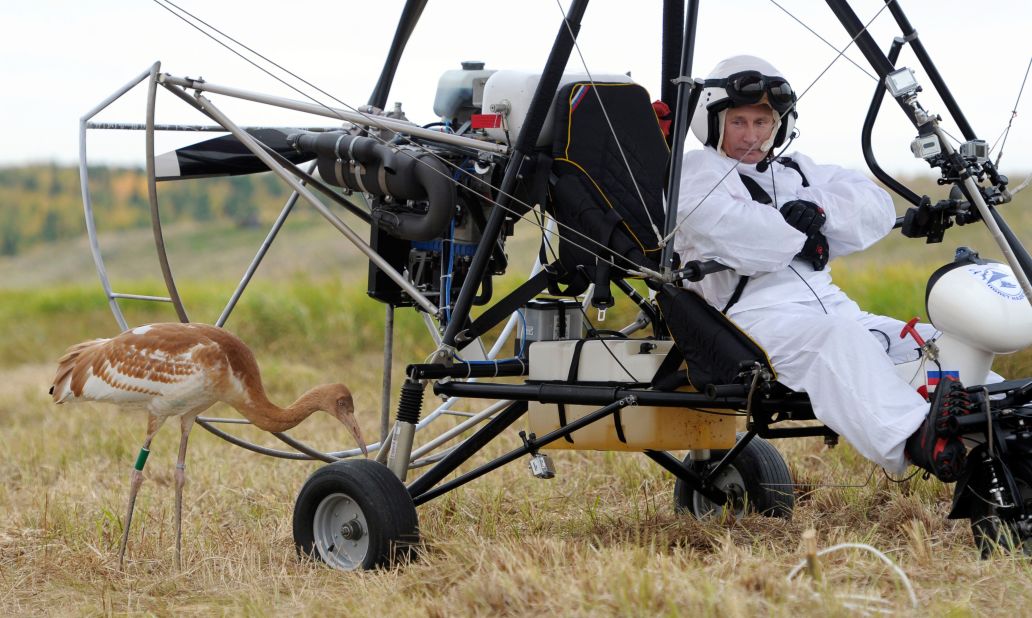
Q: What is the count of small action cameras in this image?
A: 4